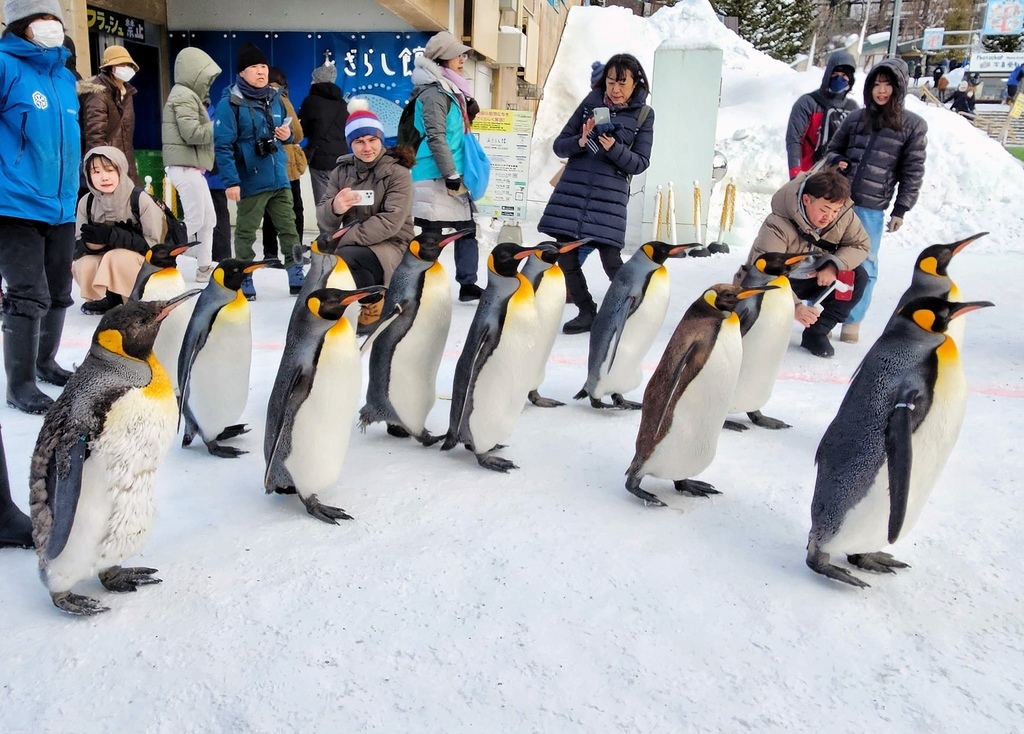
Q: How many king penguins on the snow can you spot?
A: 13